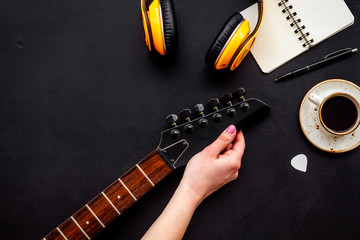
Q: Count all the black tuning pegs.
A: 6